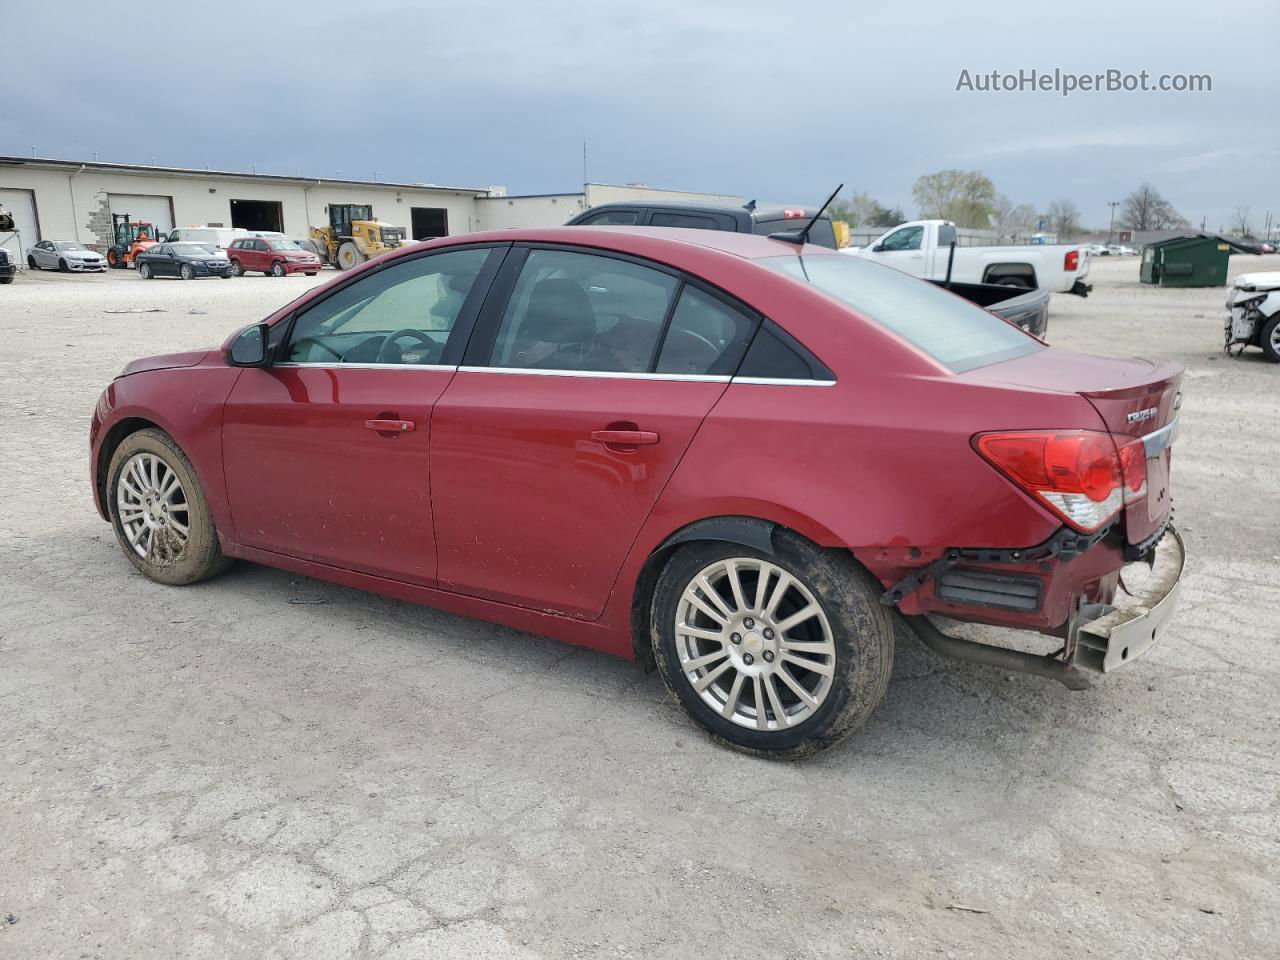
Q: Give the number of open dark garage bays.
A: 2